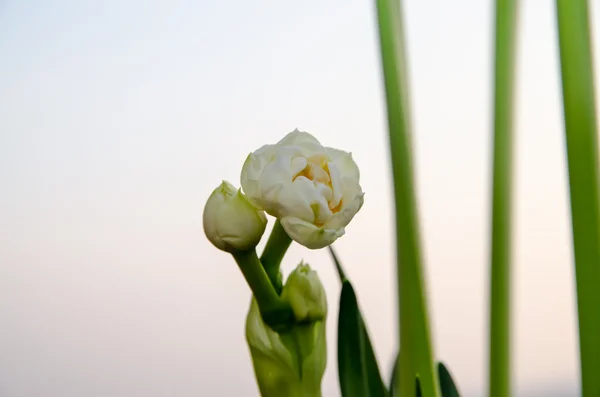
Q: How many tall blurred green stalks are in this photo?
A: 3